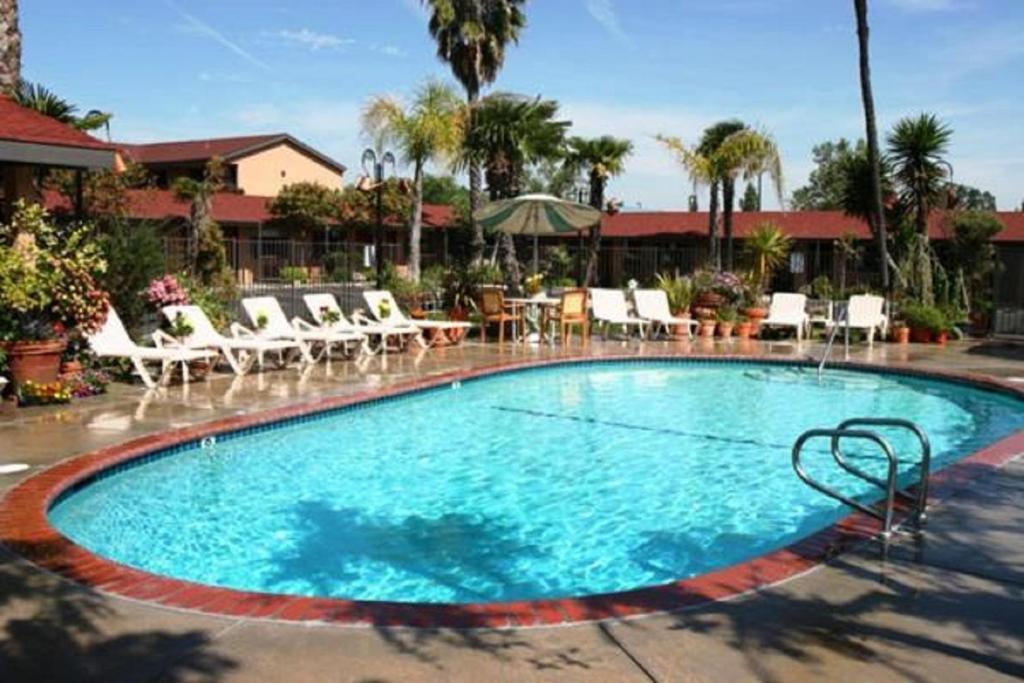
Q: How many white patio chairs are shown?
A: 9